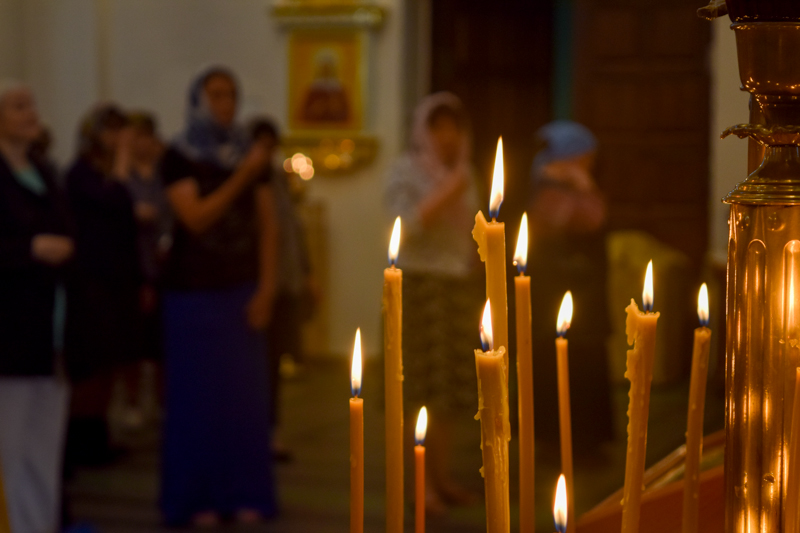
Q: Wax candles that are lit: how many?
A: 10